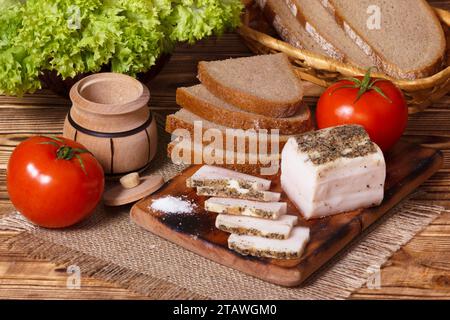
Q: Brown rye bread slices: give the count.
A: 7